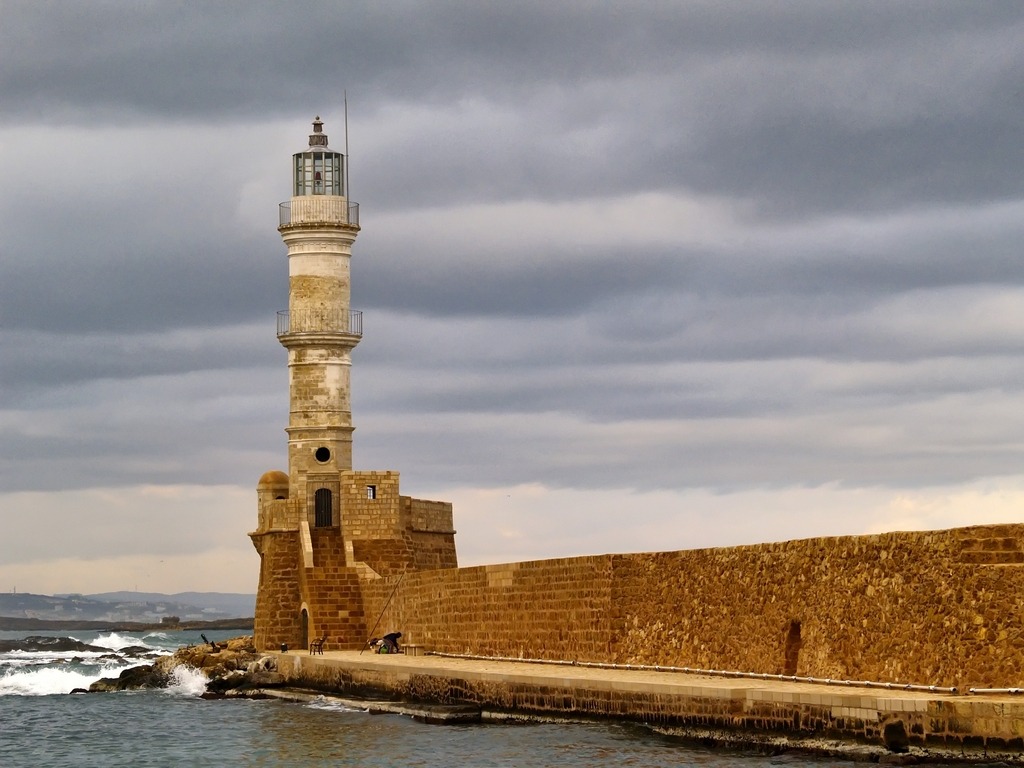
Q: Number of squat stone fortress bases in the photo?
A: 1